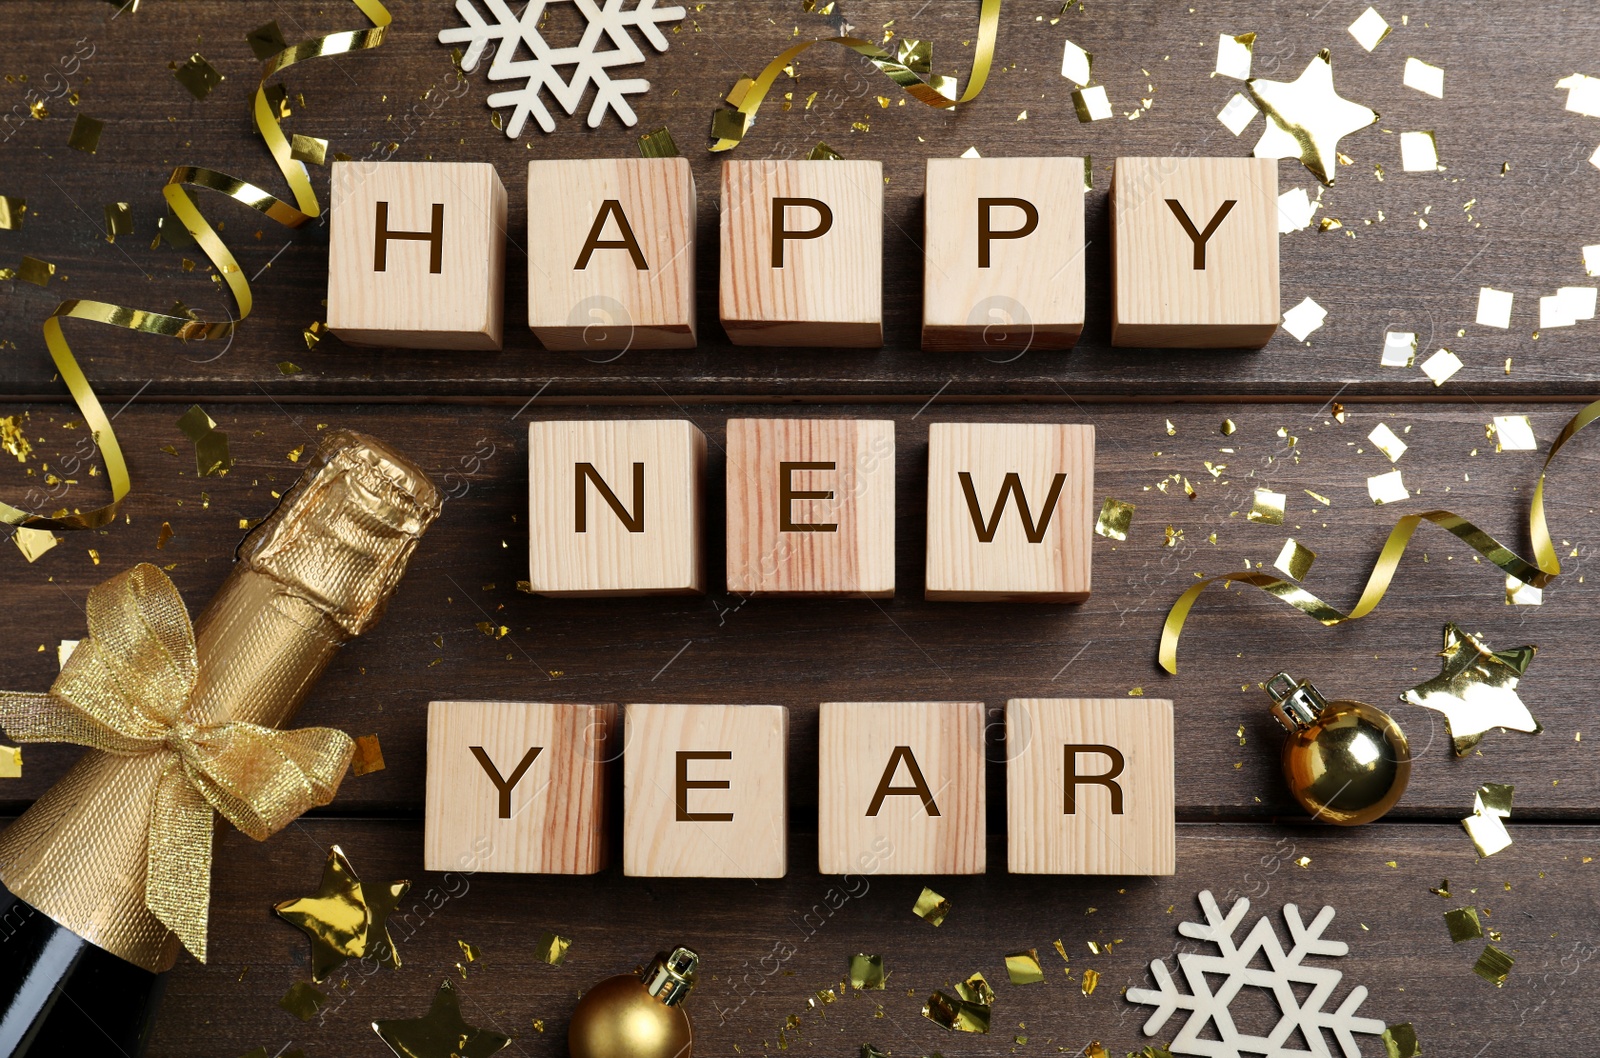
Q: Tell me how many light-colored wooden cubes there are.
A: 12